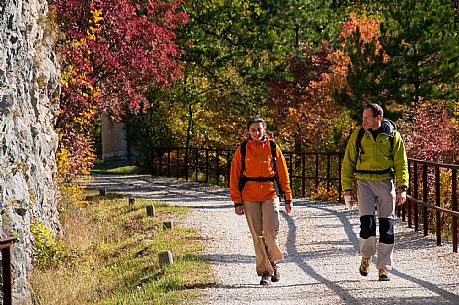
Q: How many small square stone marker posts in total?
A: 5